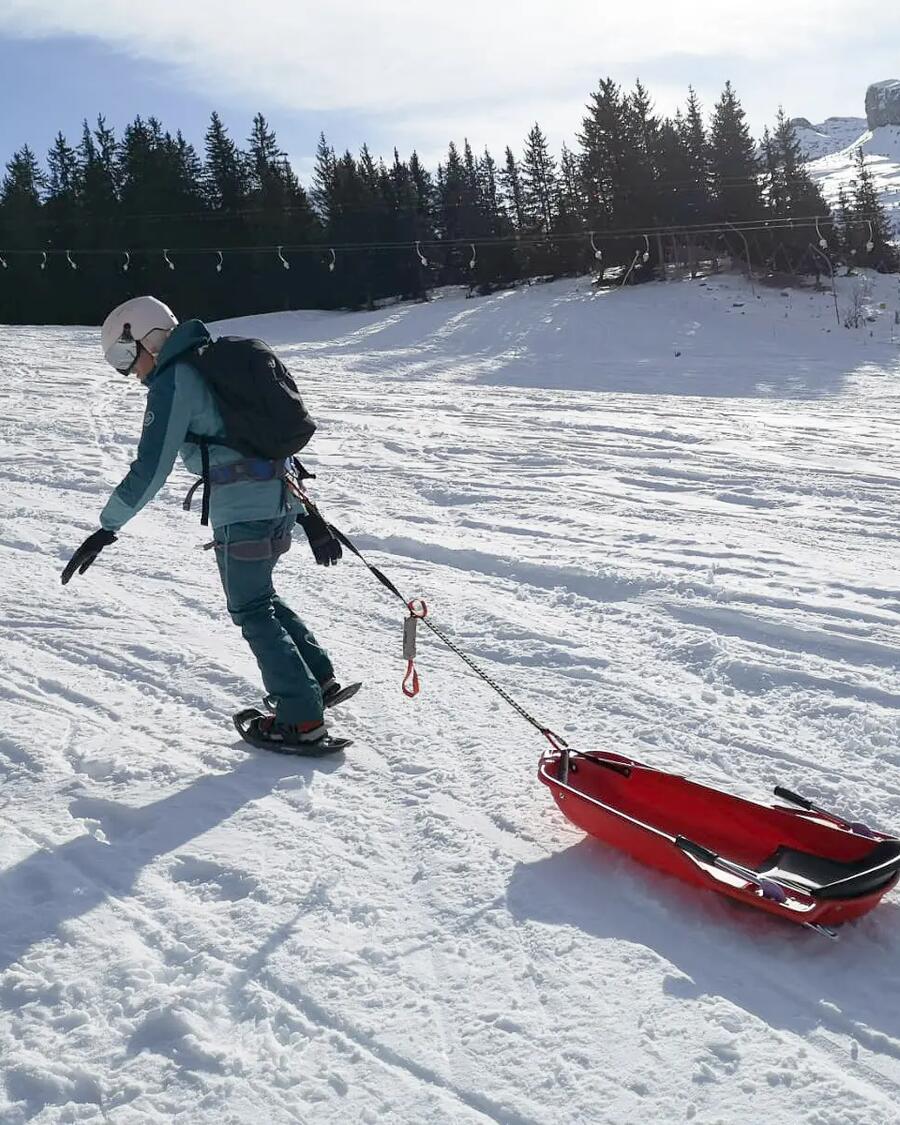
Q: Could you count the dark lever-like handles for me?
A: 2